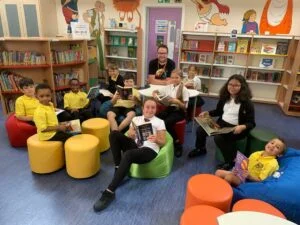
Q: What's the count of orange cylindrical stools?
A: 3